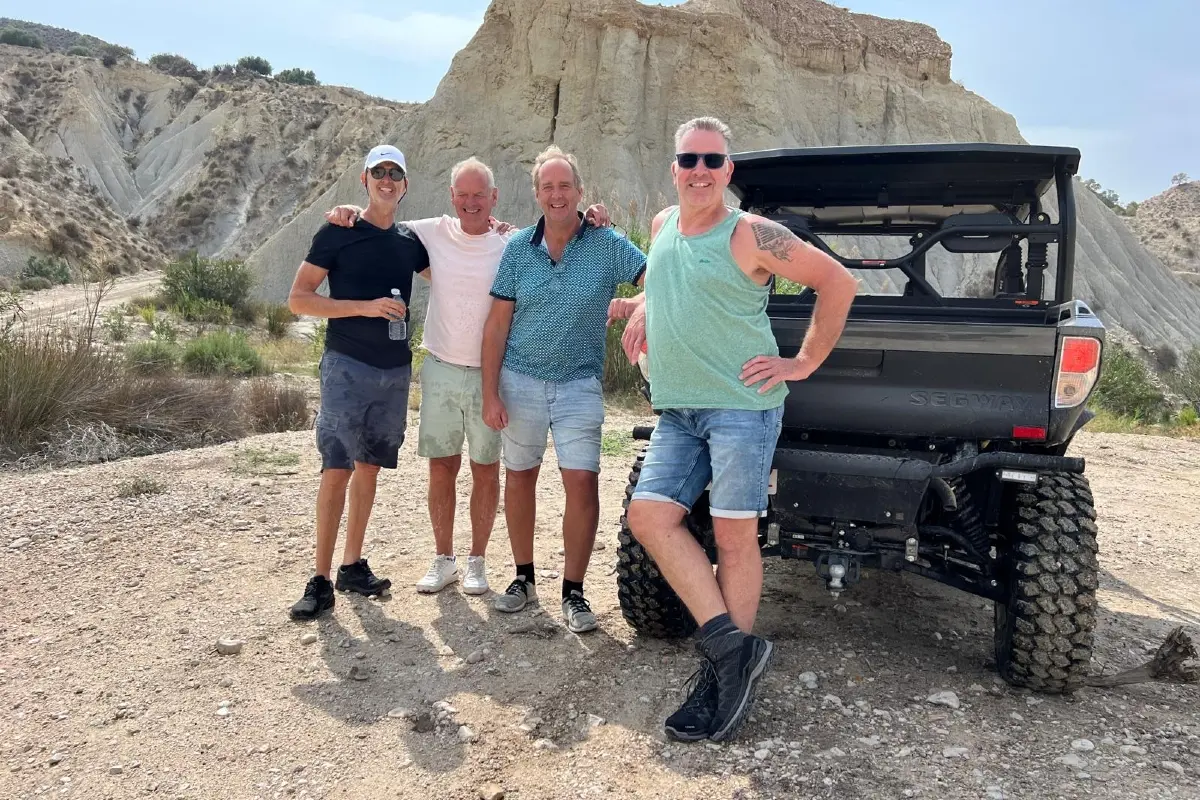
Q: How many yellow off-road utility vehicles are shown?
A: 0